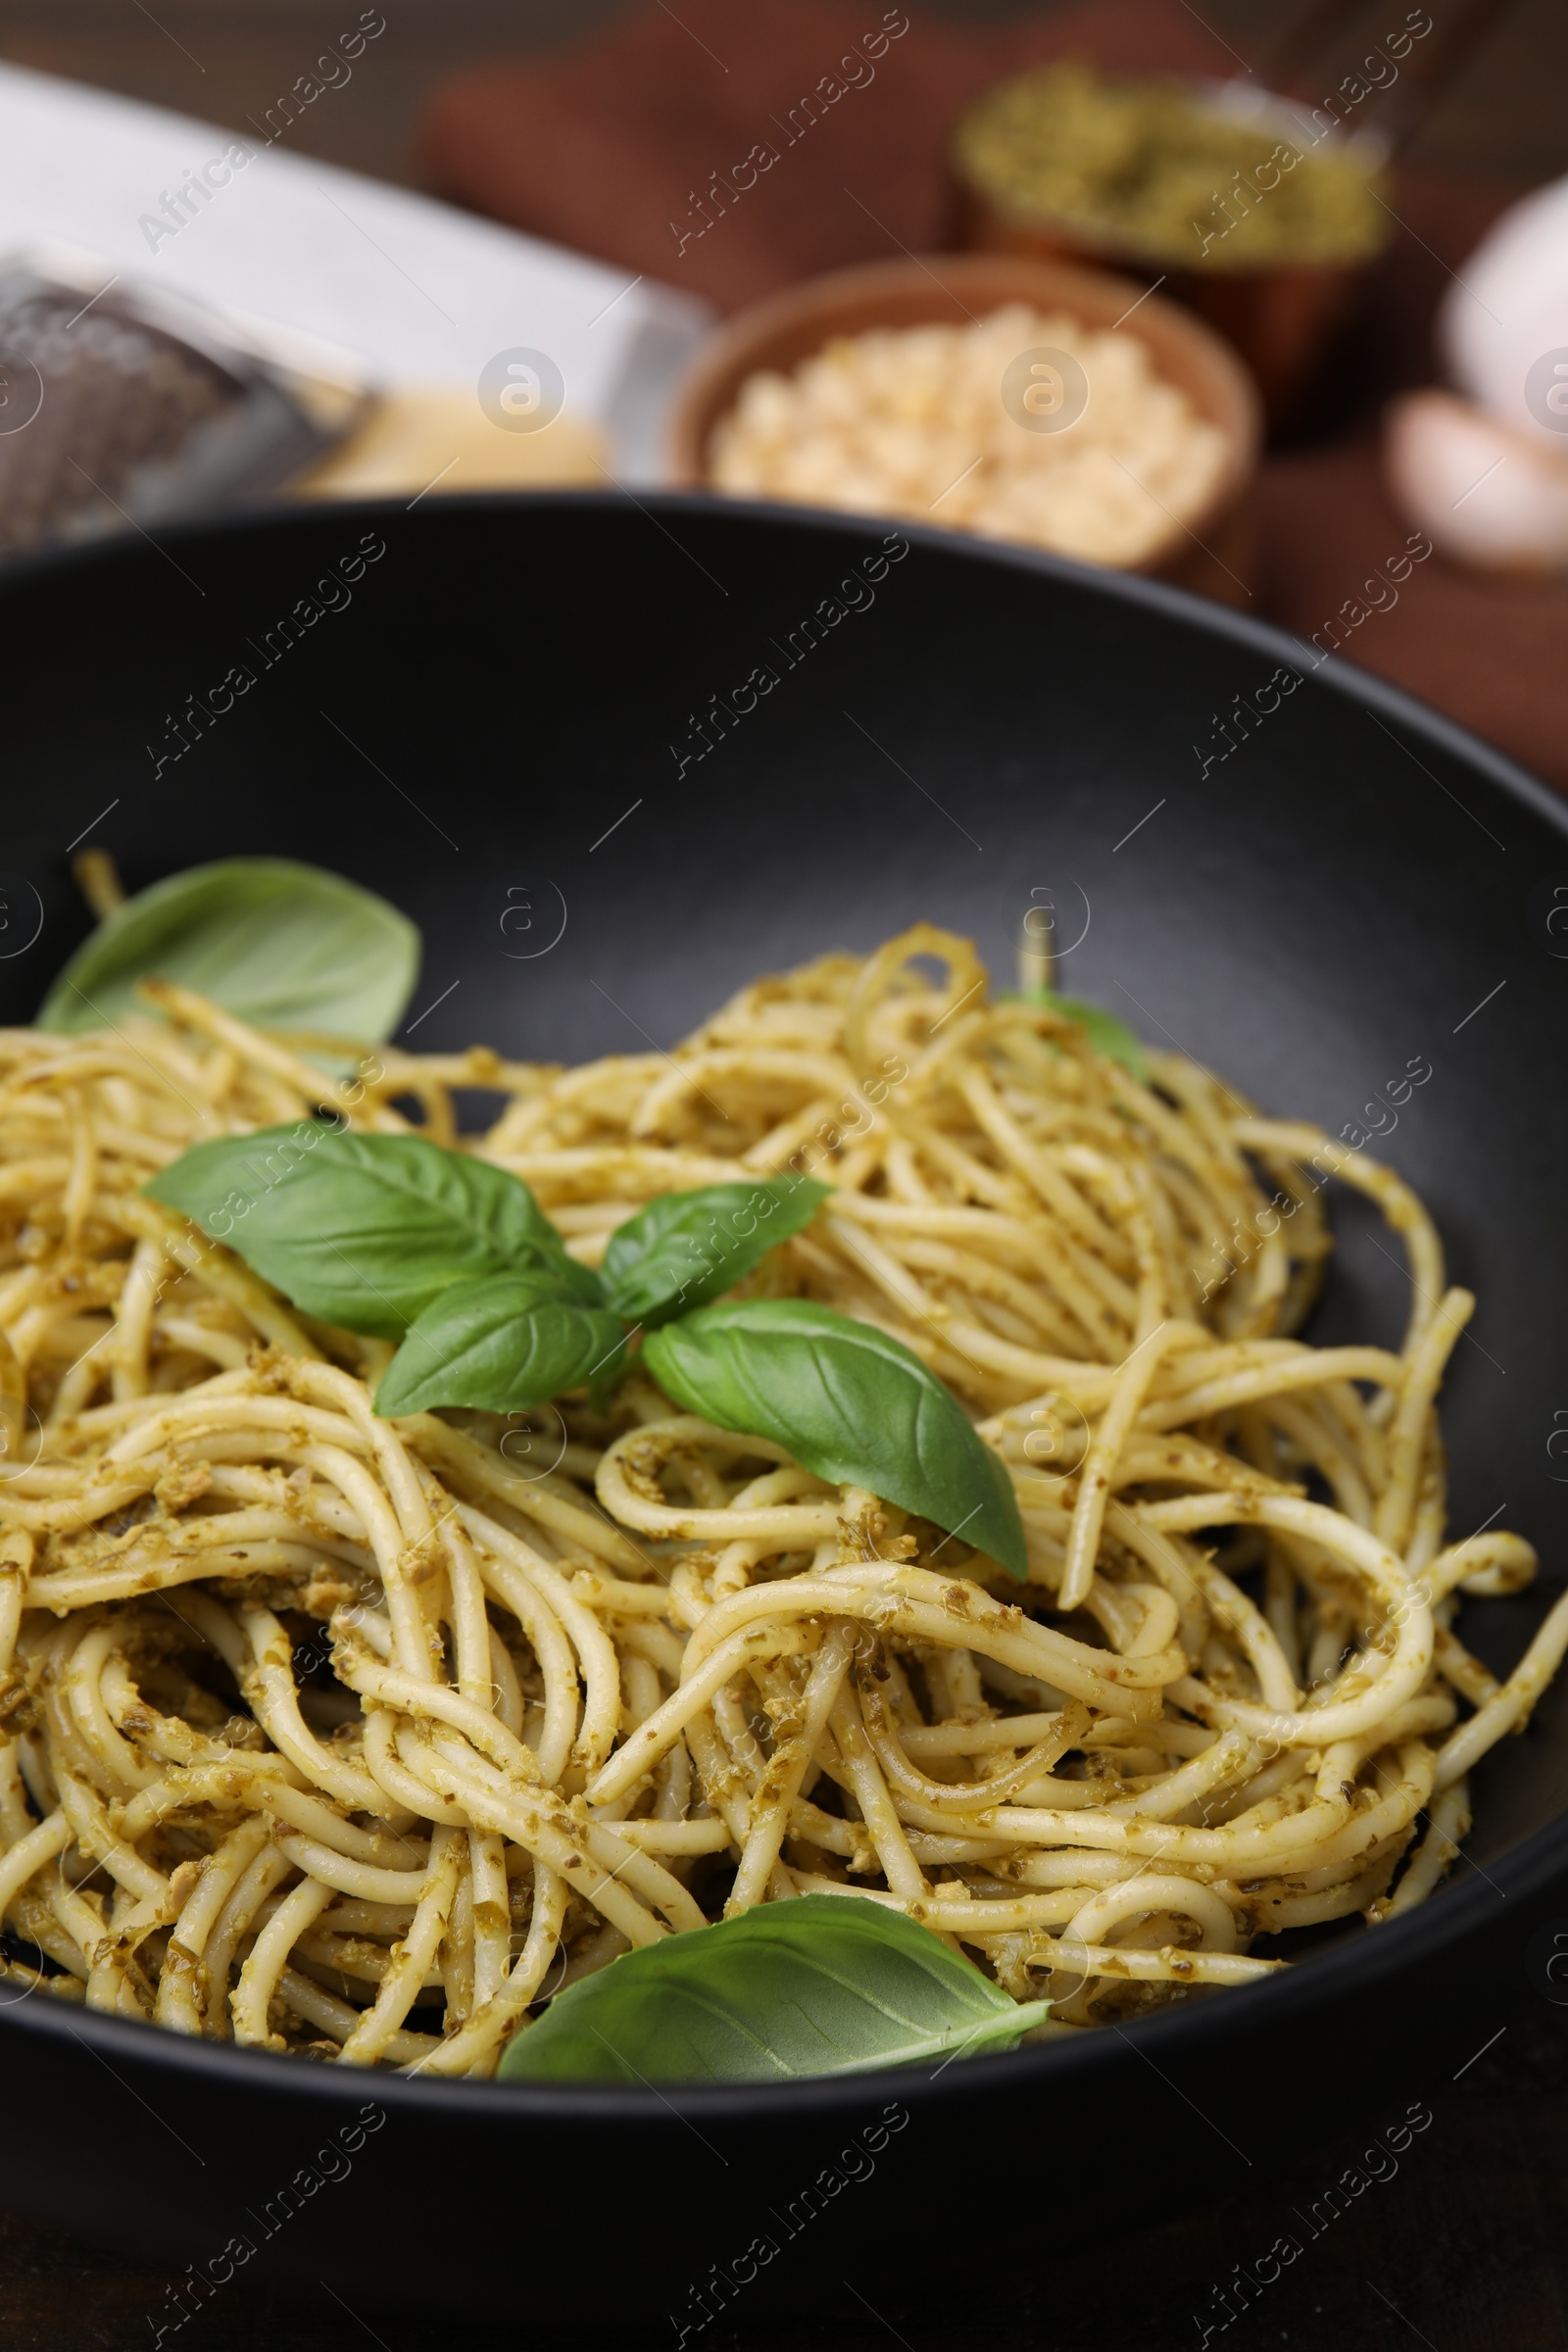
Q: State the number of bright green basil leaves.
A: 7